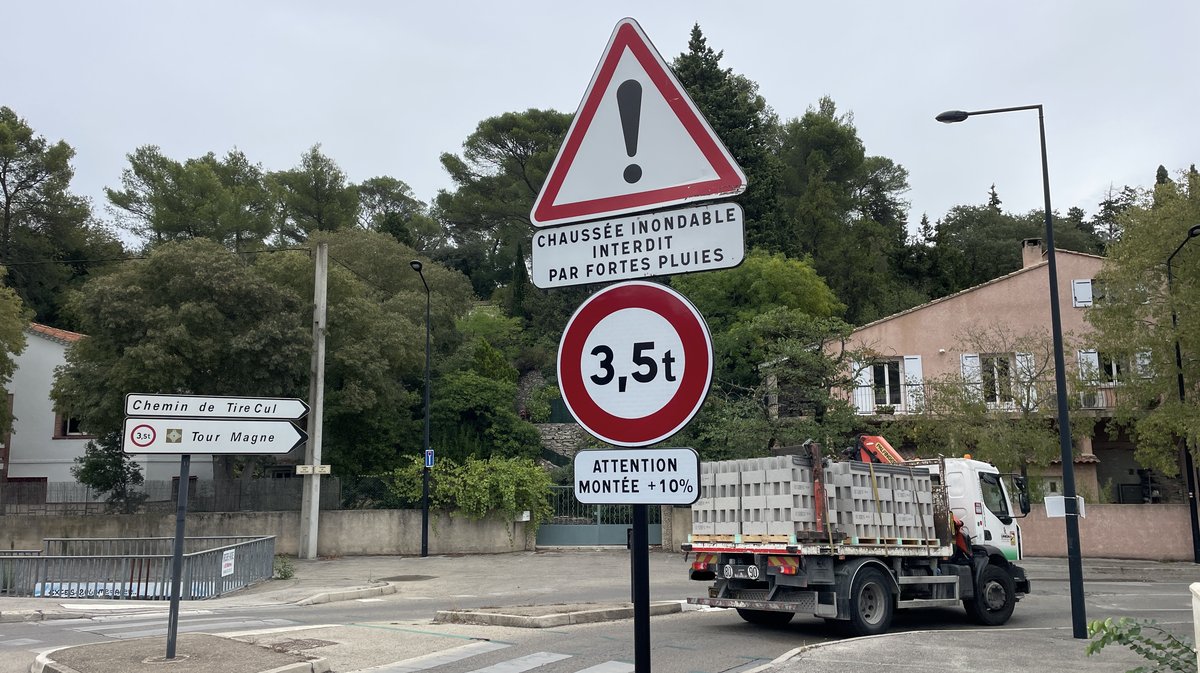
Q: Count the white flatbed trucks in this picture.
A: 1